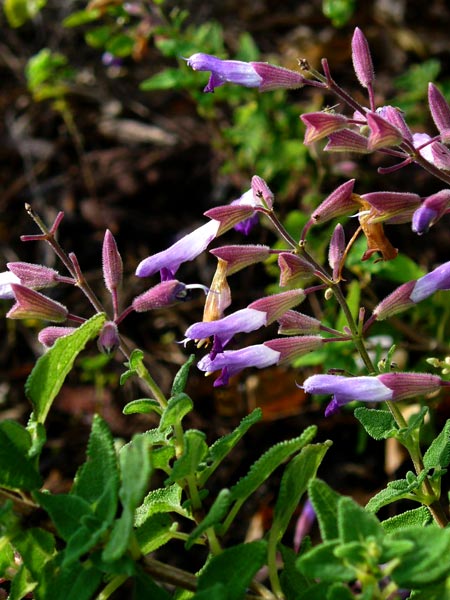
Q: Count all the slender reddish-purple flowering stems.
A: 3